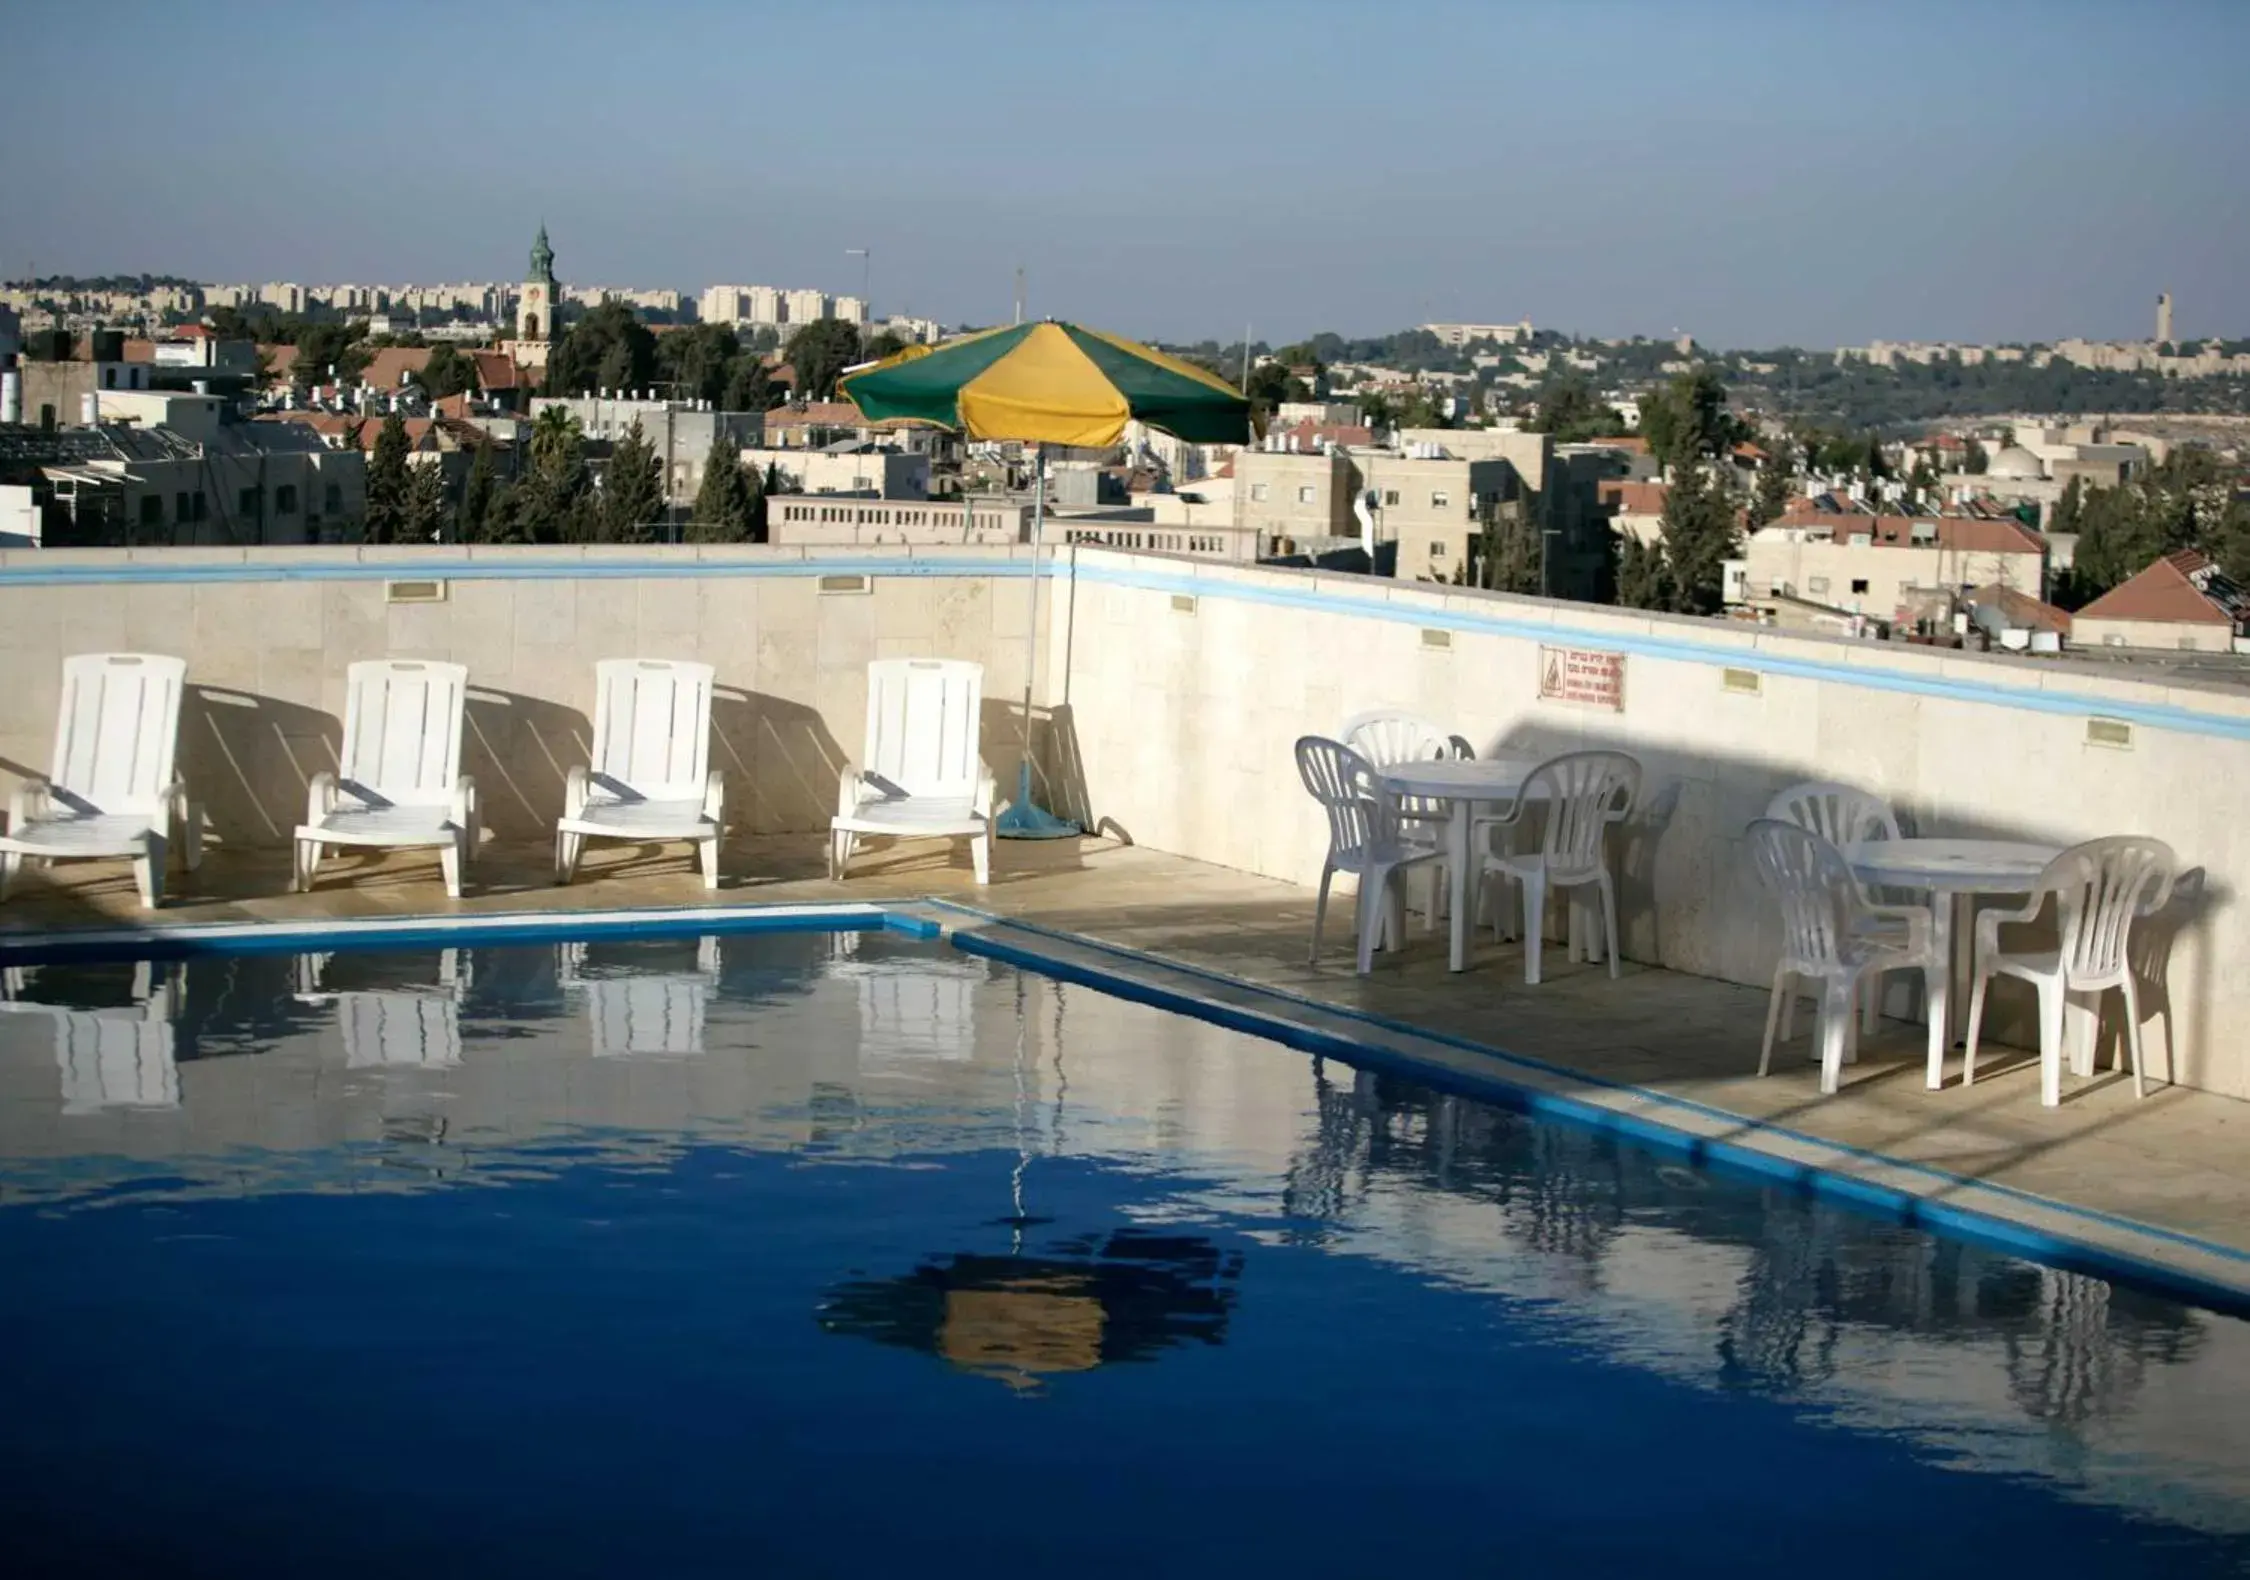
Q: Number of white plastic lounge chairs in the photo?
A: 4